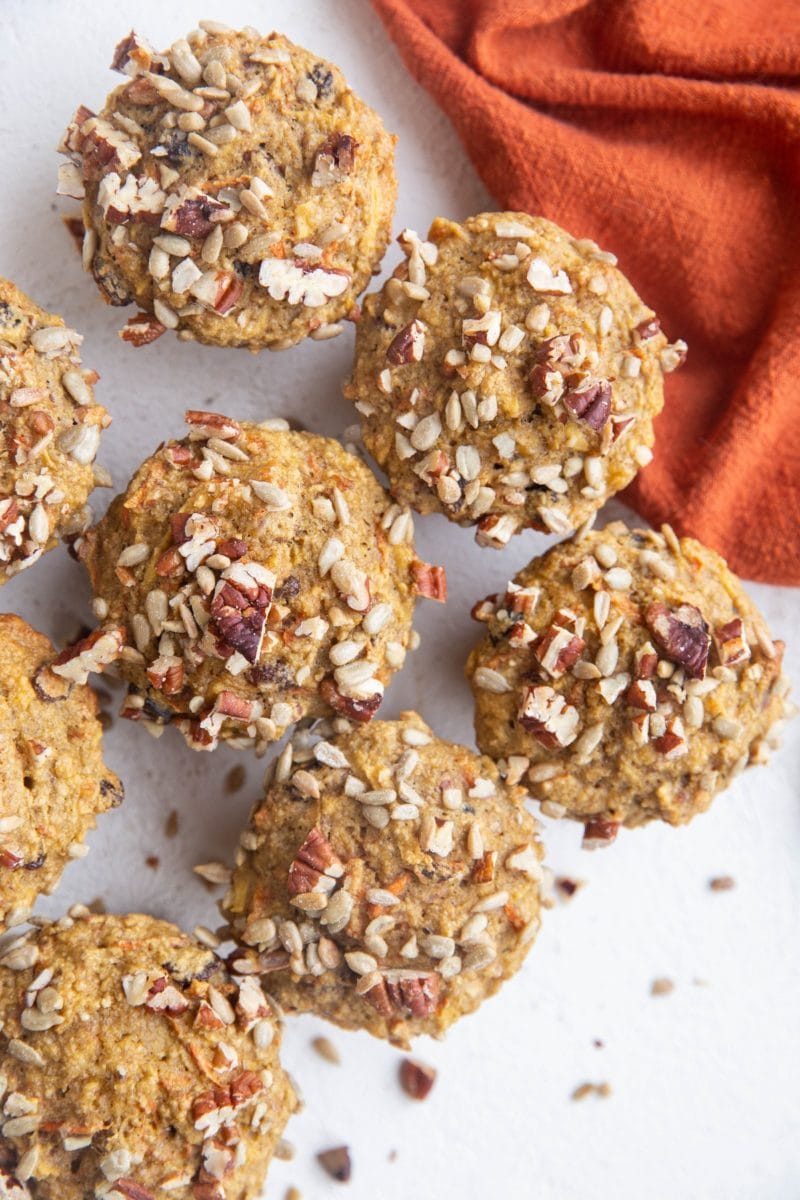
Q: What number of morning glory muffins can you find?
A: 8